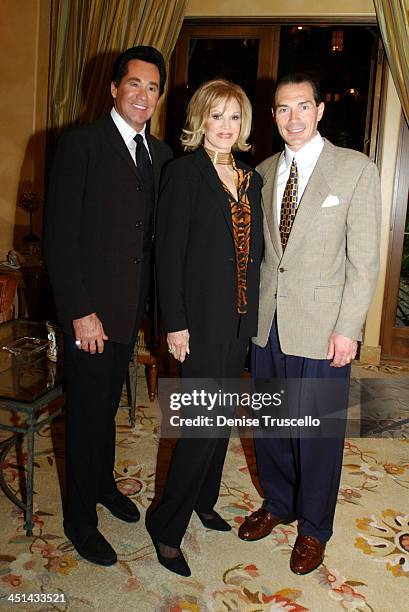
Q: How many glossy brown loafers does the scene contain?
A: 2